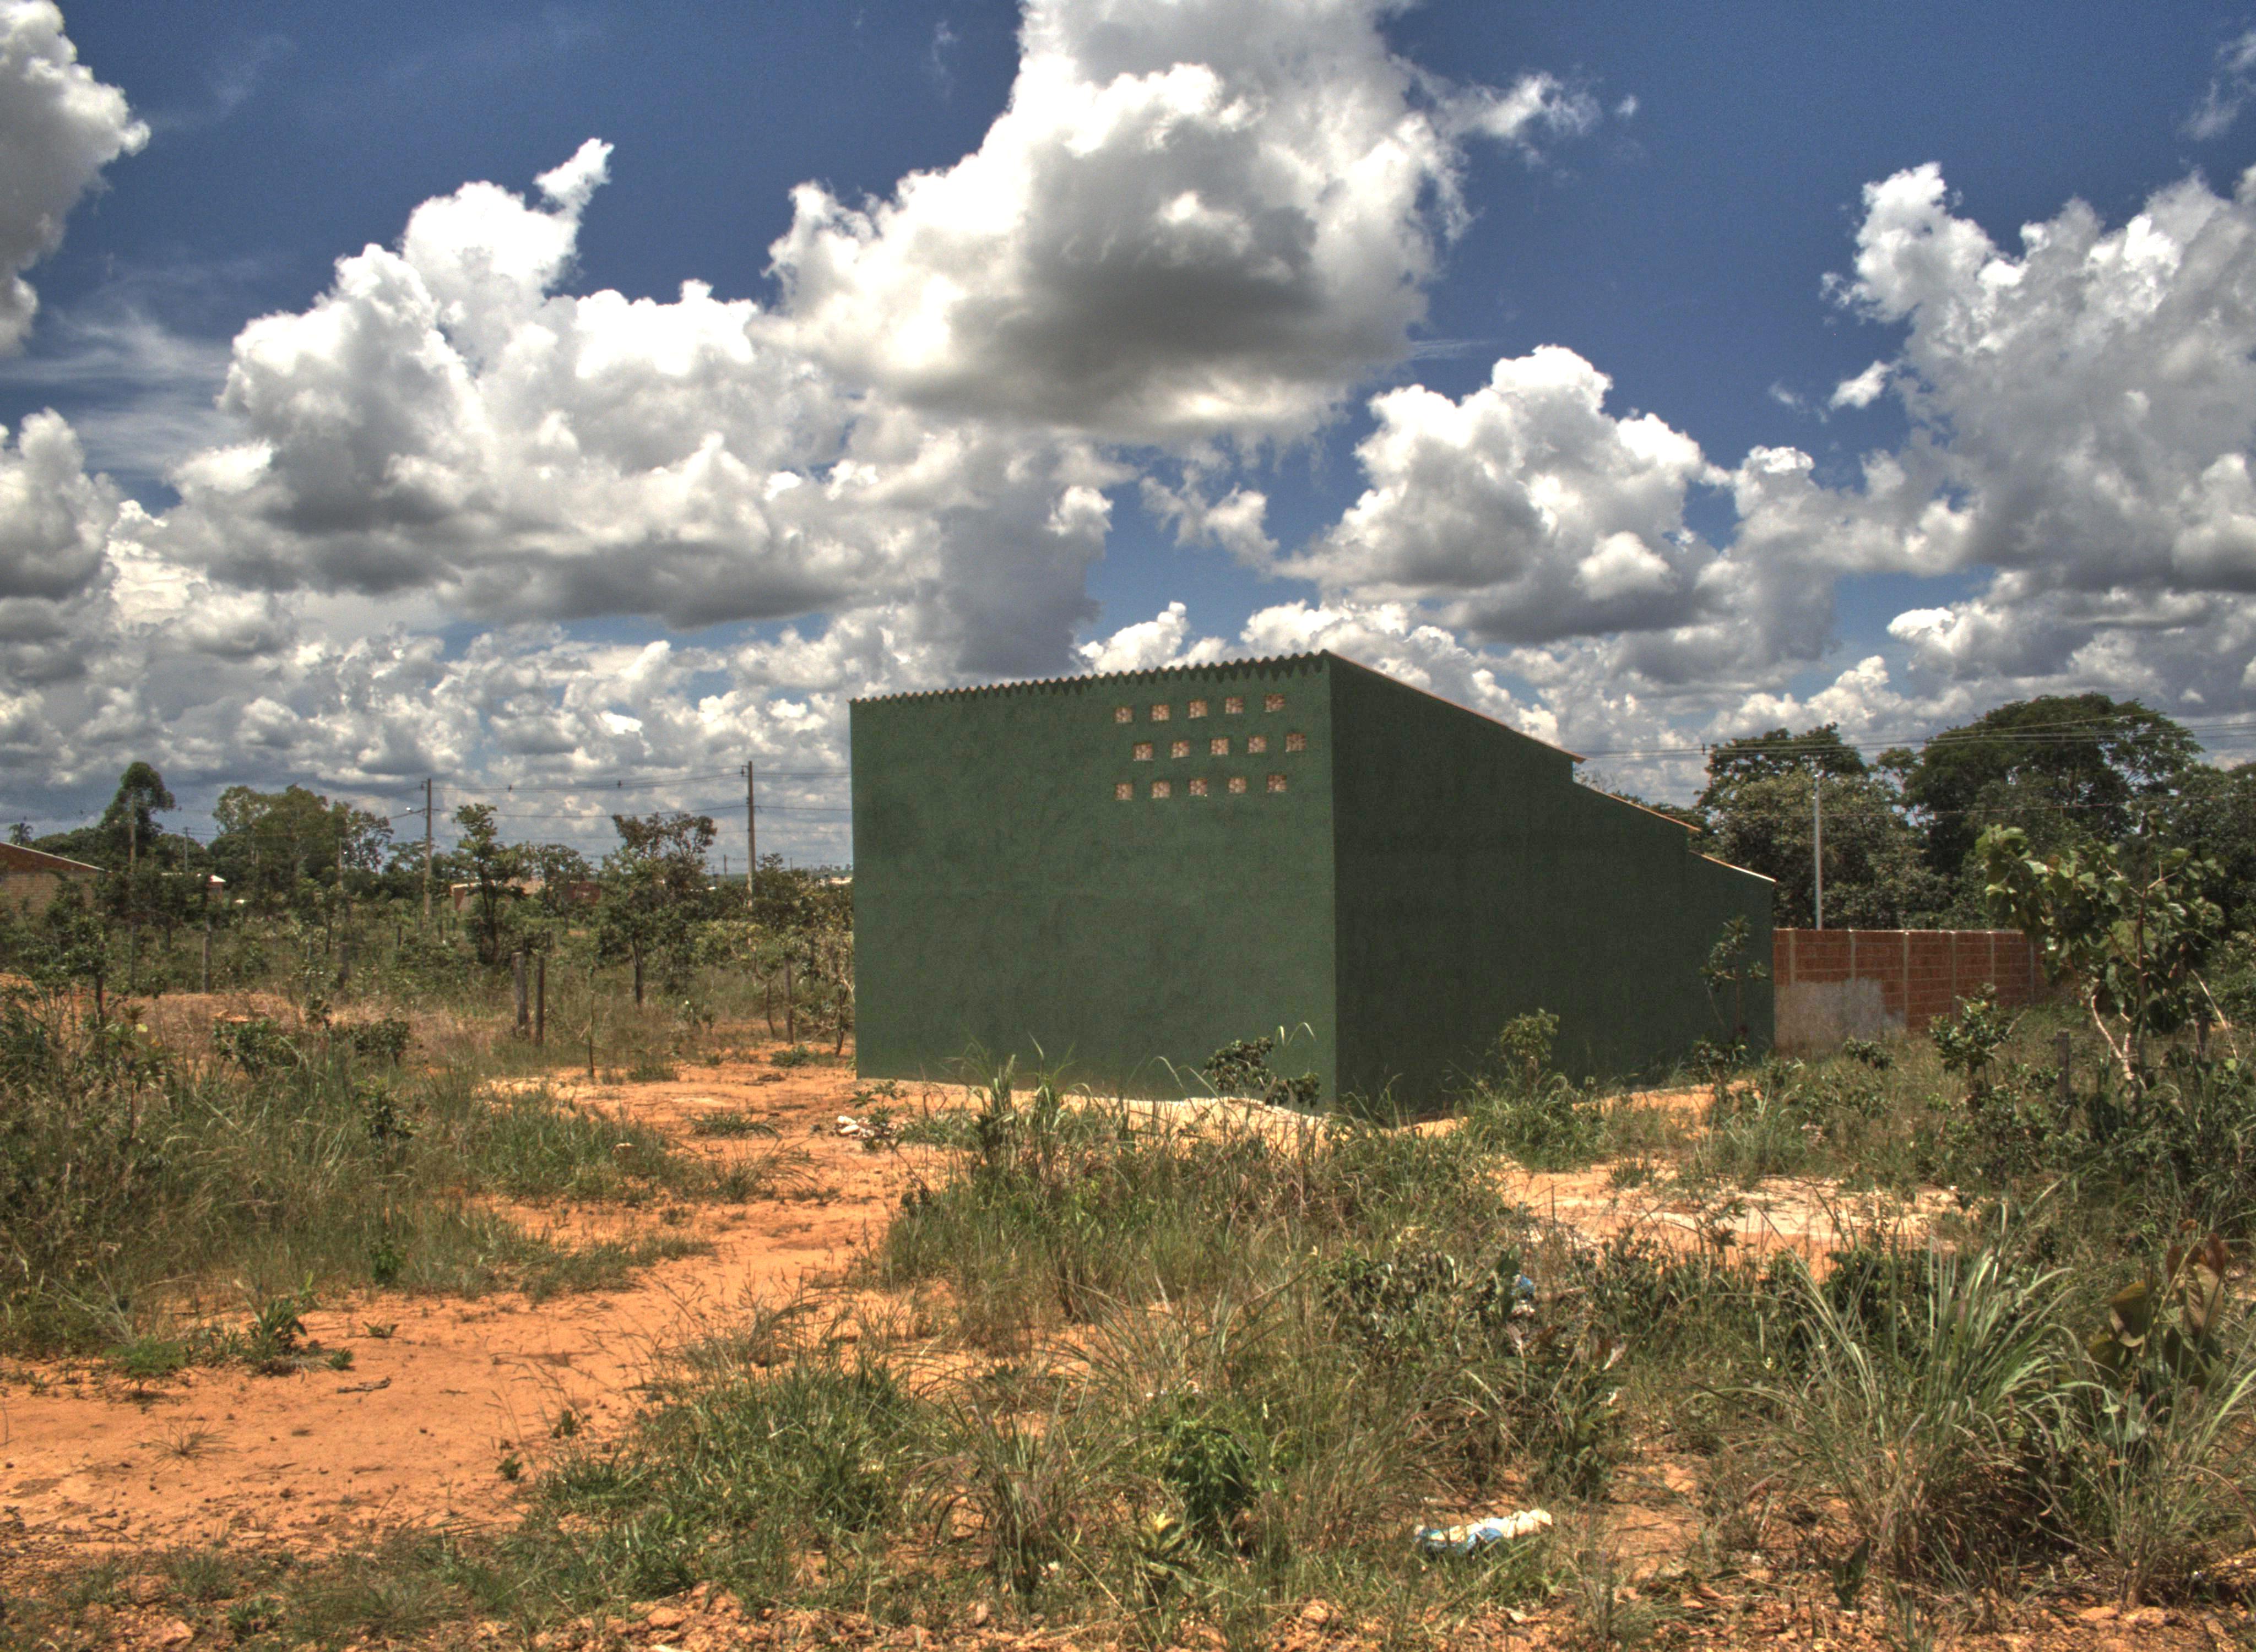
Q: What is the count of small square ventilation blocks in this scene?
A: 15